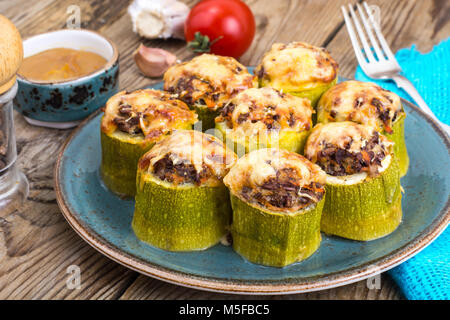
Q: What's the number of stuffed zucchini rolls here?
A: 8